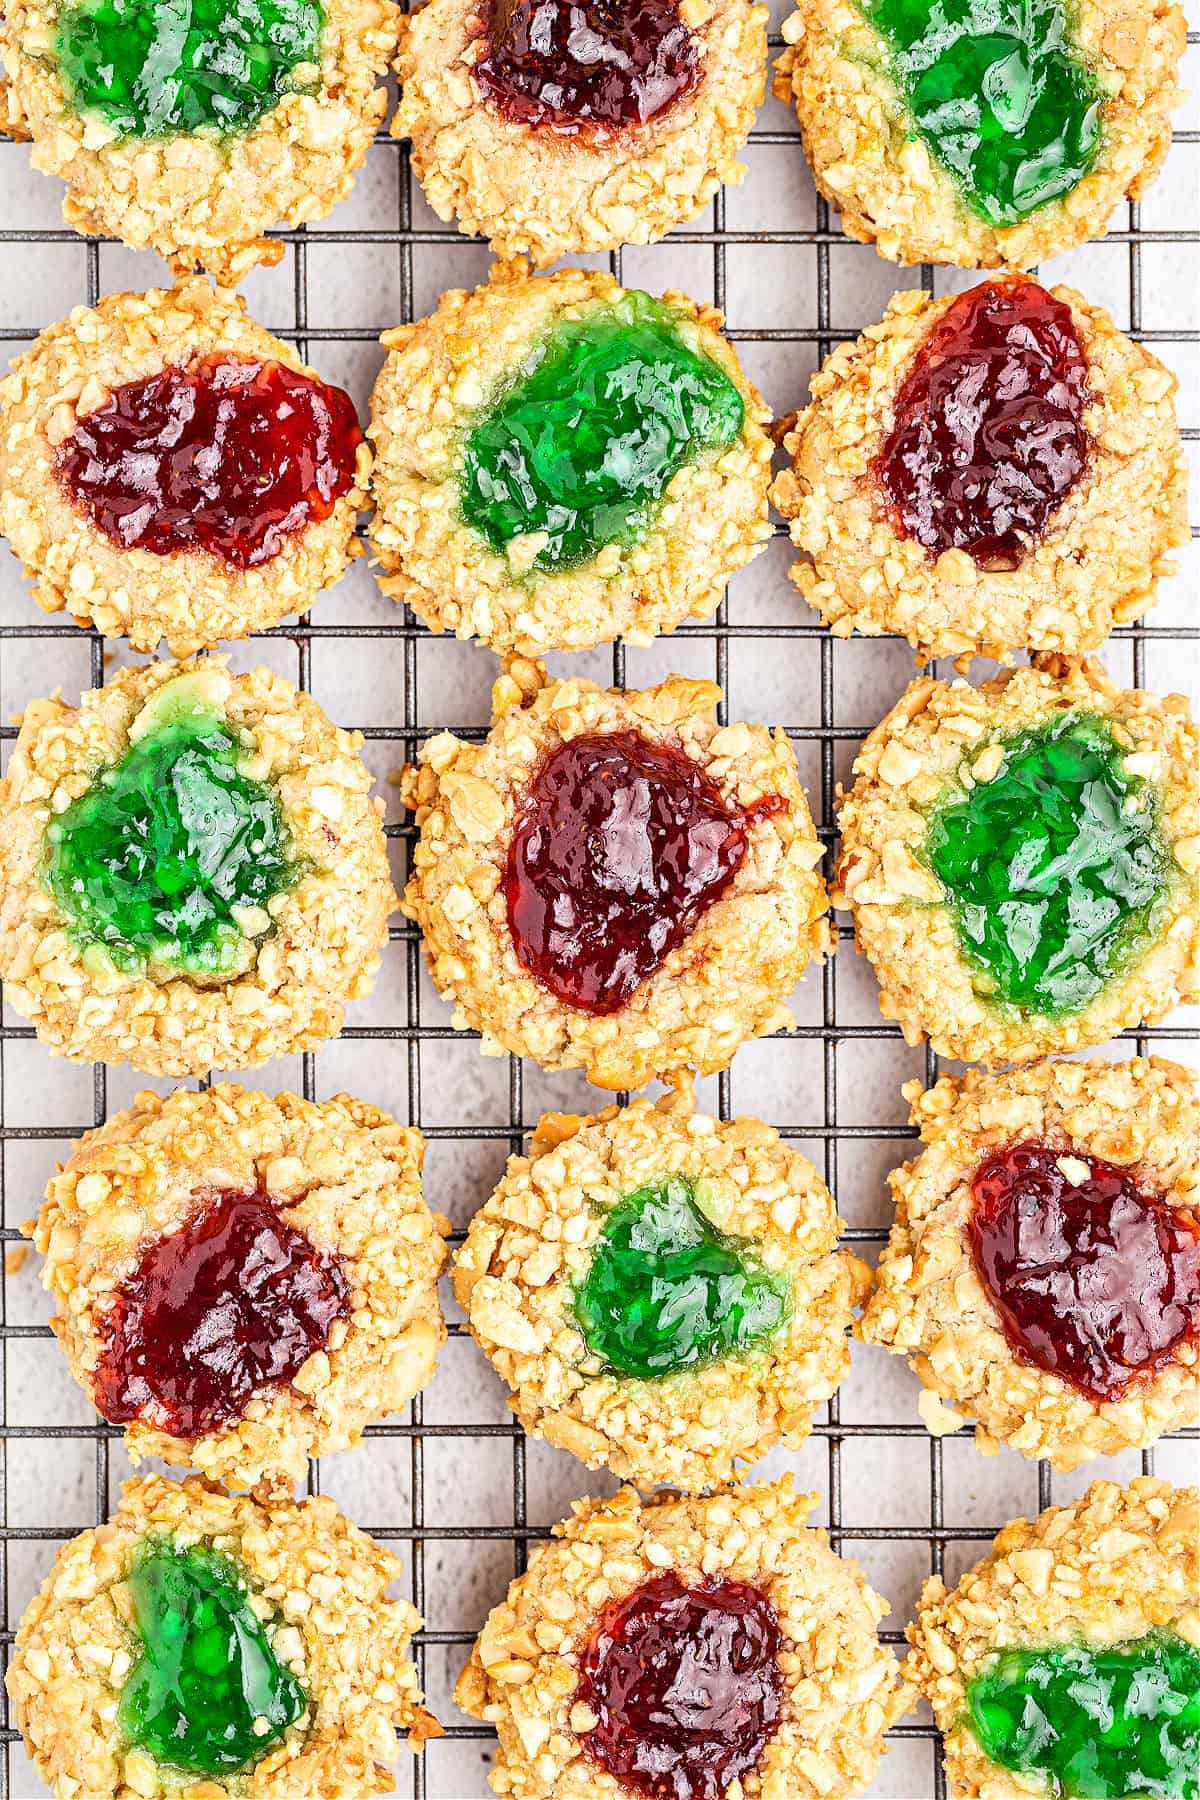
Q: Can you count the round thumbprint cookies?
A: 15